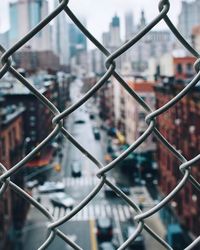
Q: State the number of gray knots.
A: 12